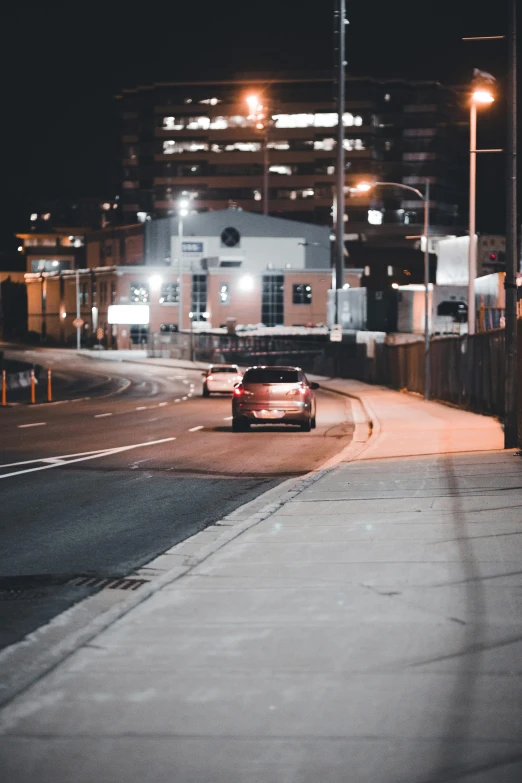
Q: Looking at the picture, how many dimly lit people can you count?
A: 0